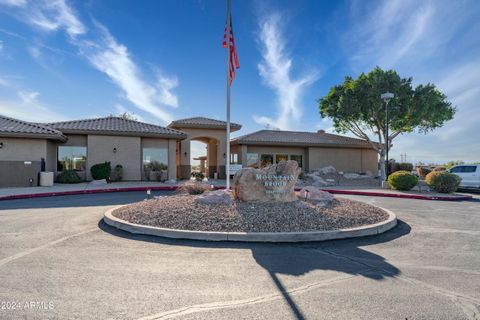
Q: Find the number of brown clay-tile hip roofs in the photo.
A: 4